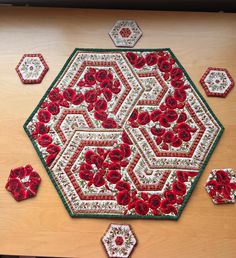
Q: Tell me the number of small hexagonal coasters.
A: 6